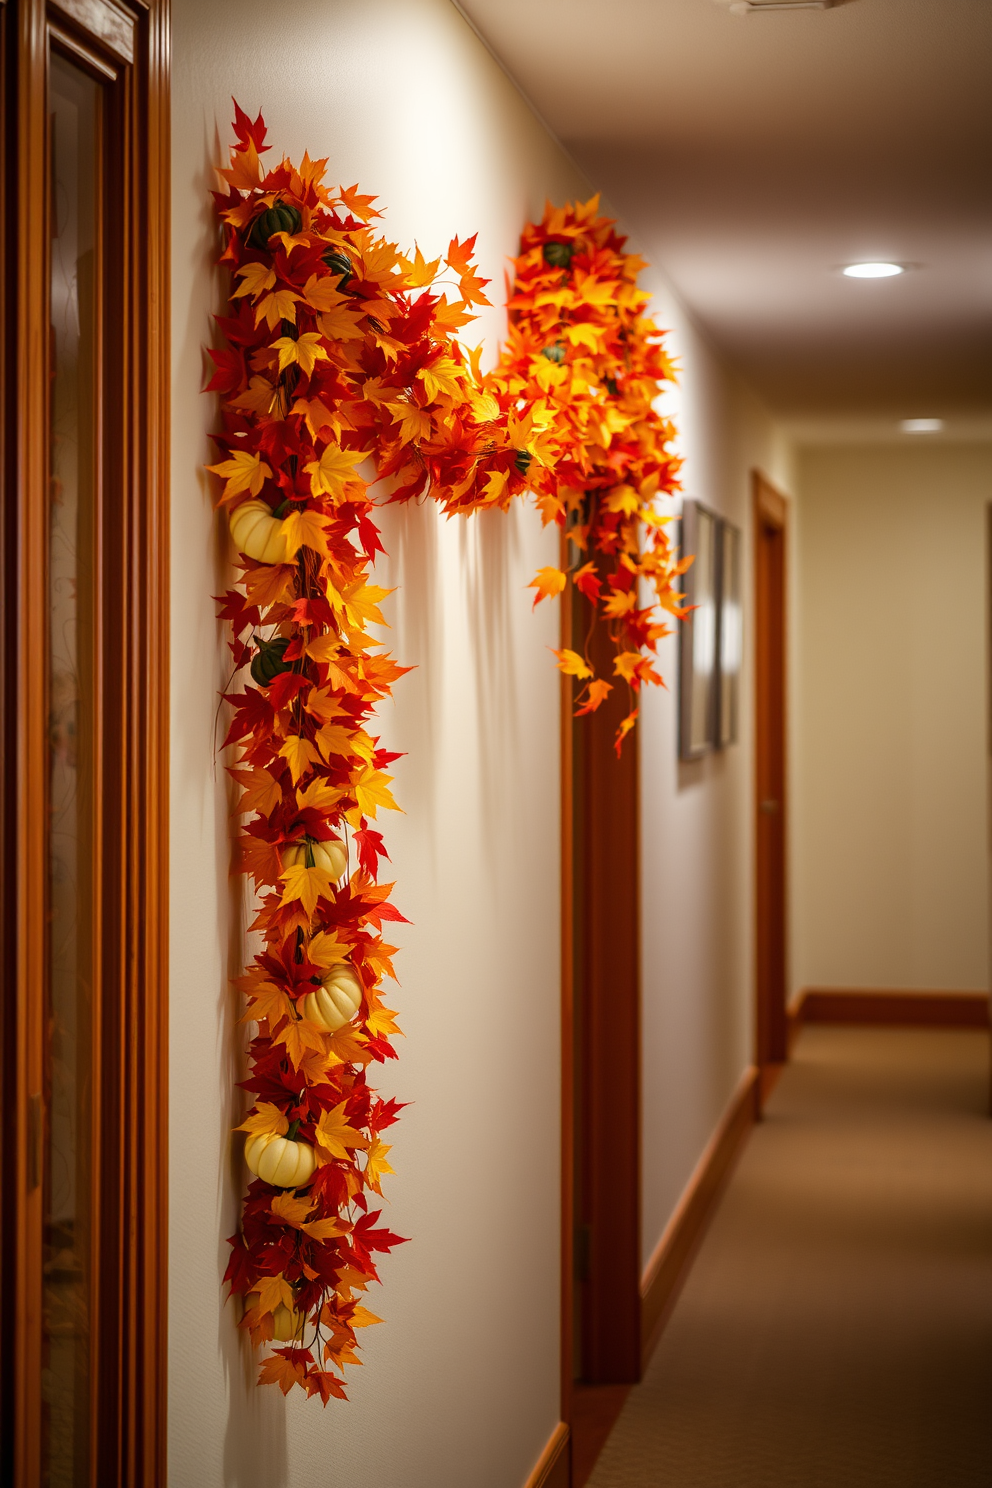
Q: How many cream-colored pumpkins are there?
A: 5